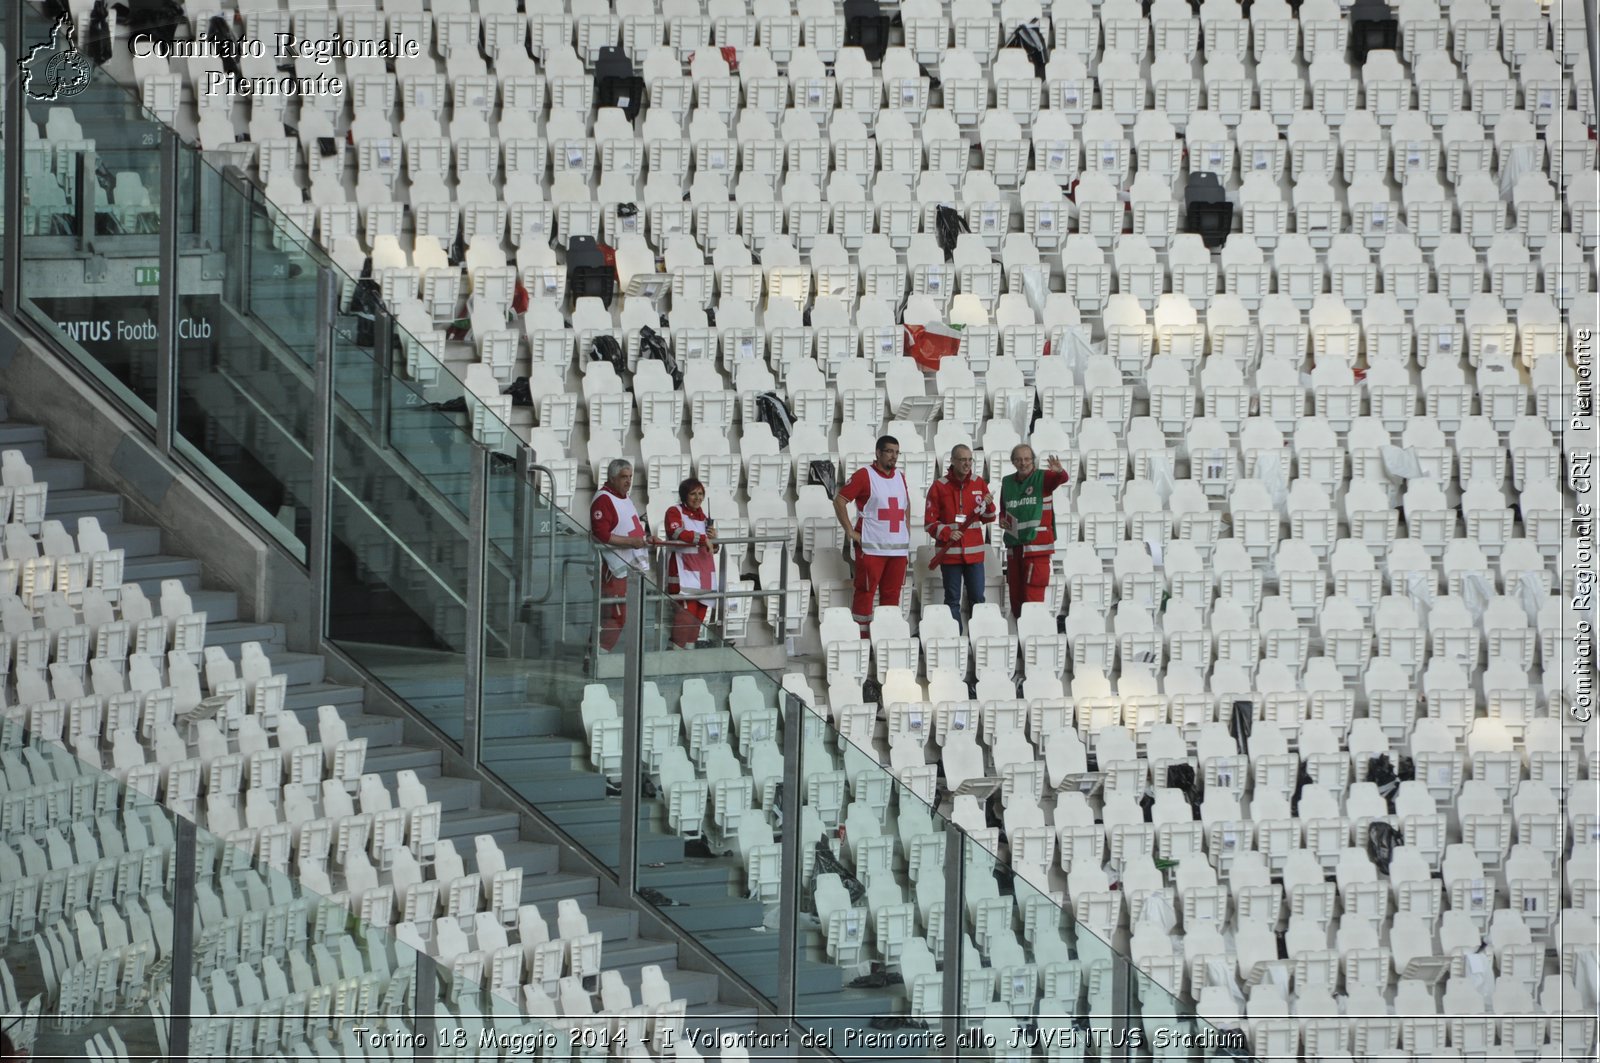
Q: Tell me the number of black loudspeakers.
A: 0